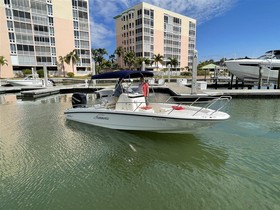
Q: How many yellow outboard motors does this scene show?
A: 0